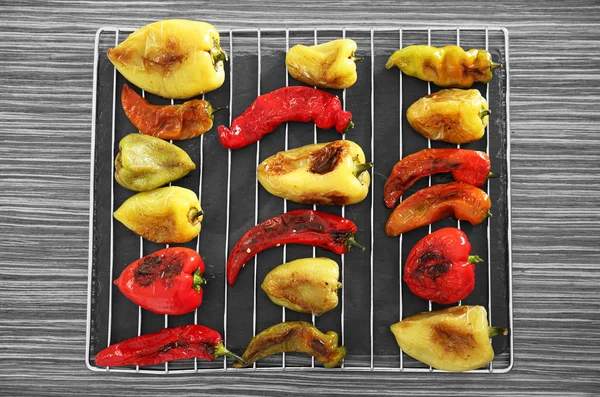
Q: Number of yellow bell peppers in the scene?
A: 8